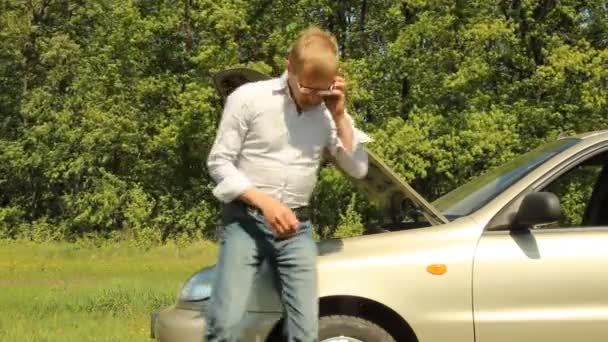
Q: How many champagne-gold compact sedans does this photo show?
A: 1